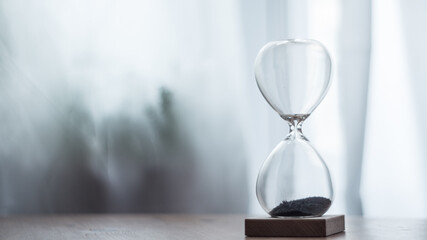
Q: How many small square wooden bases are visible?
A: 1